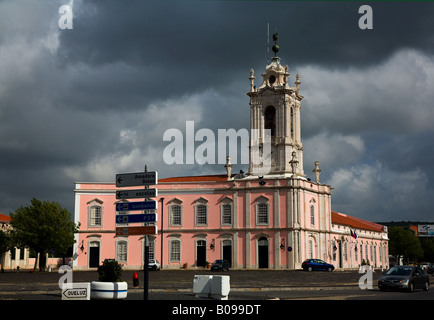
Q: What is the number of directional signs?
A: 6